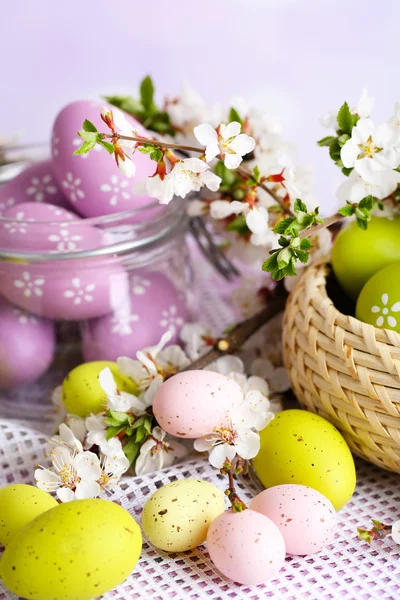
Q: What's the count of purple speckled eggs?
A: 0